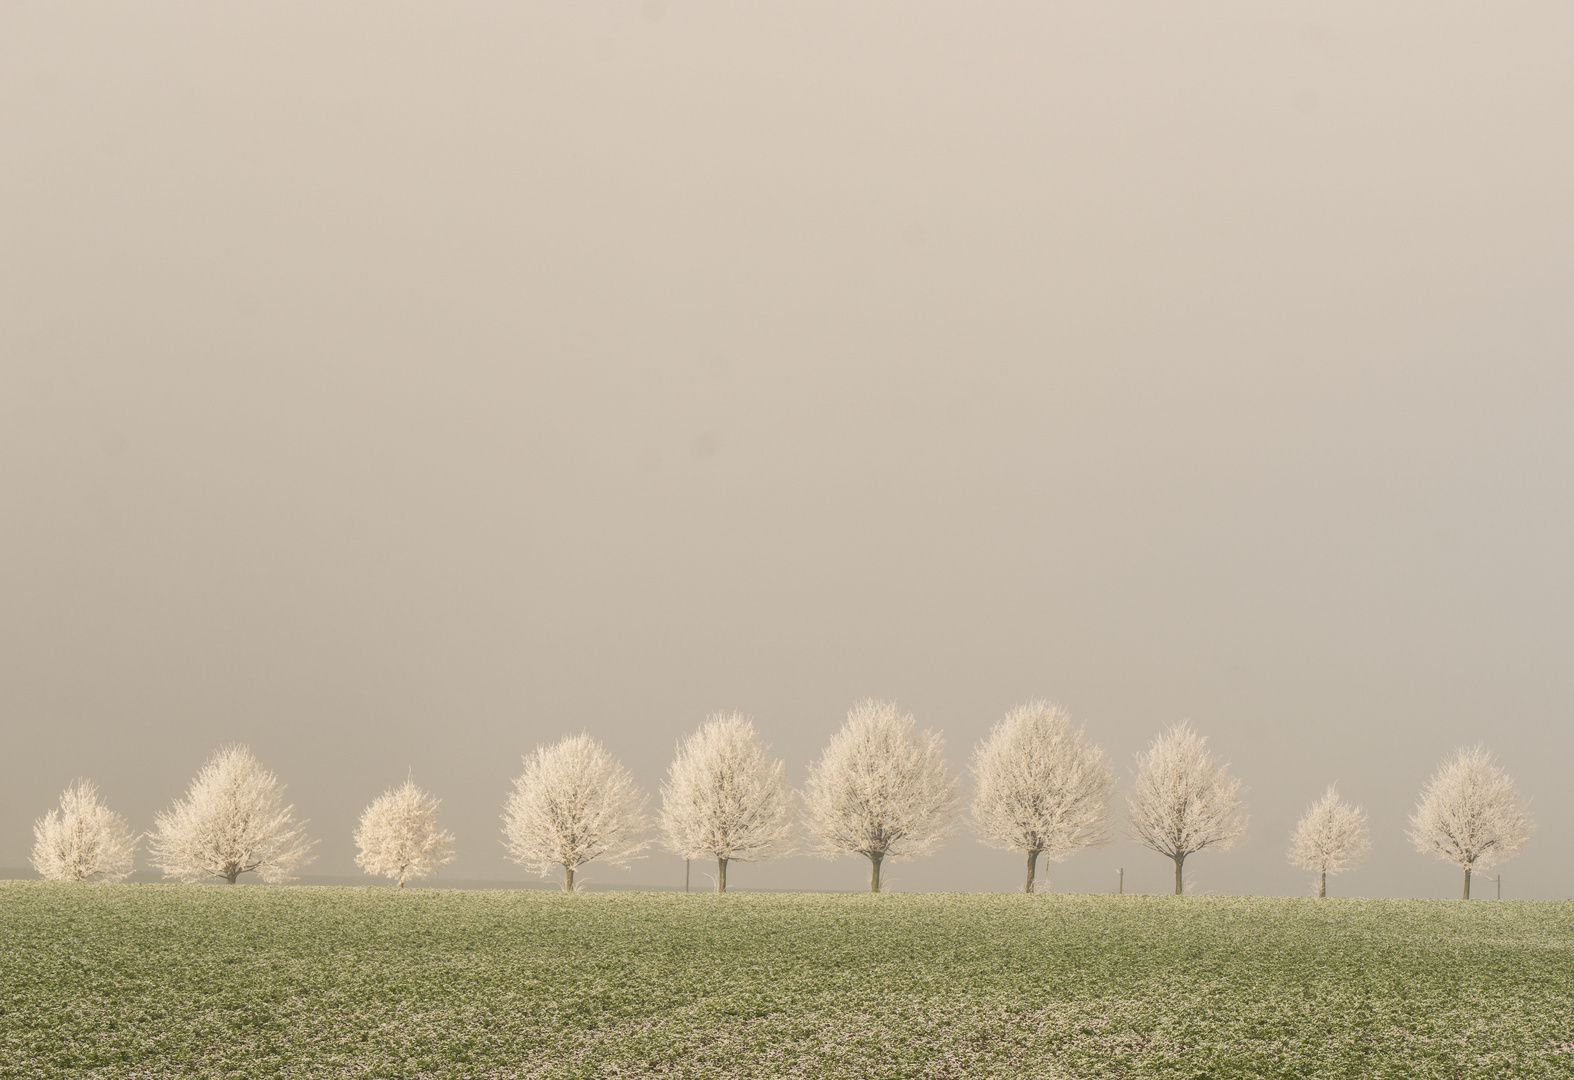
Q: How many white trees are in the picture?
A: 10